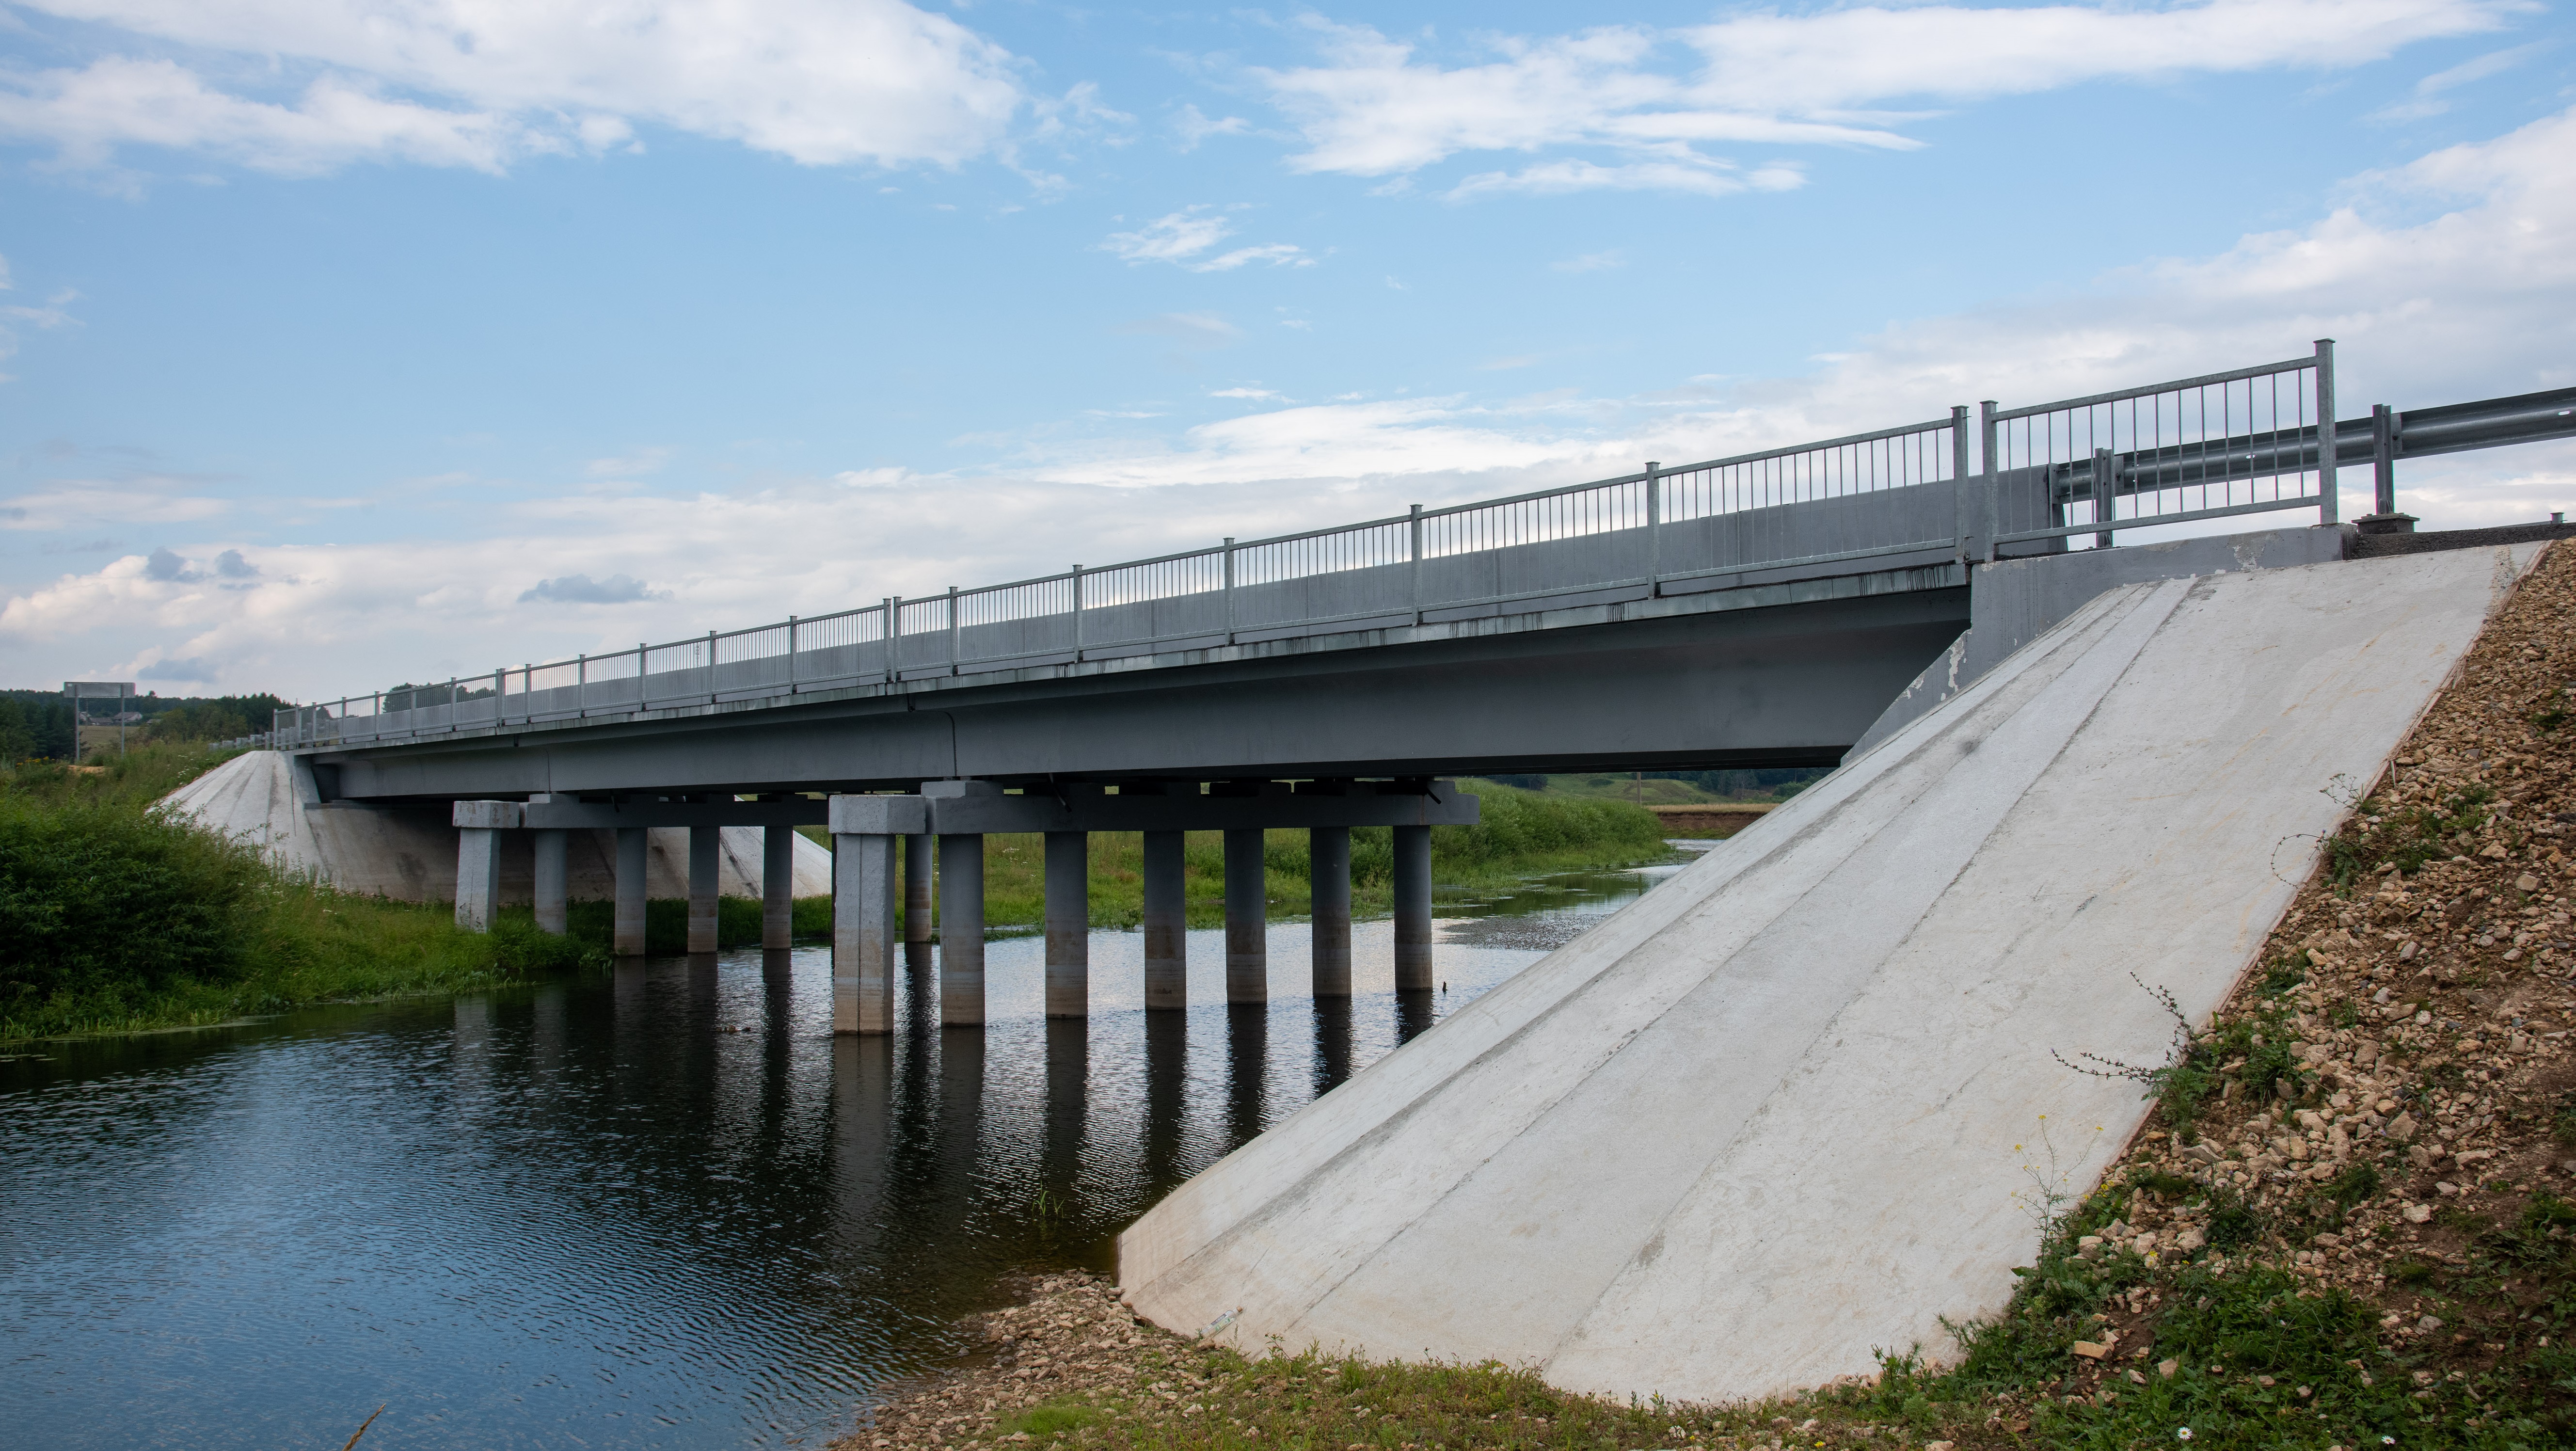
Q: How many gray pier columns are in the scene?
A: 13